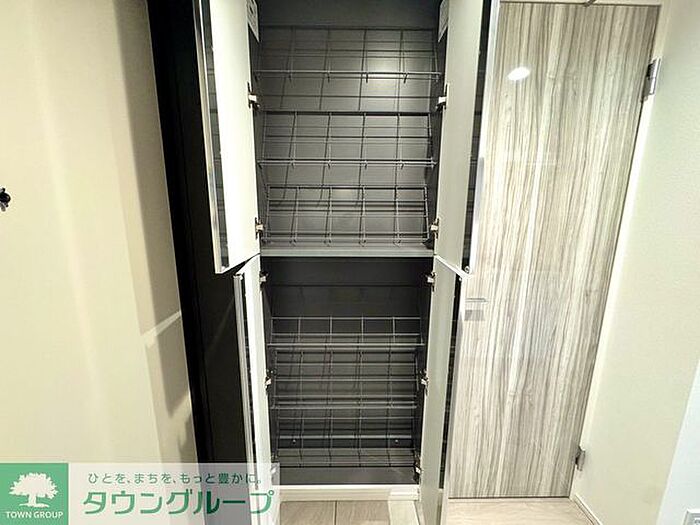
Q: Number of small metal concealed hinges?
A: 10